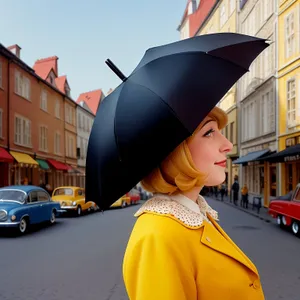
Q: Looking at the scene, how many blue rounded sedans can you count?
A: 1